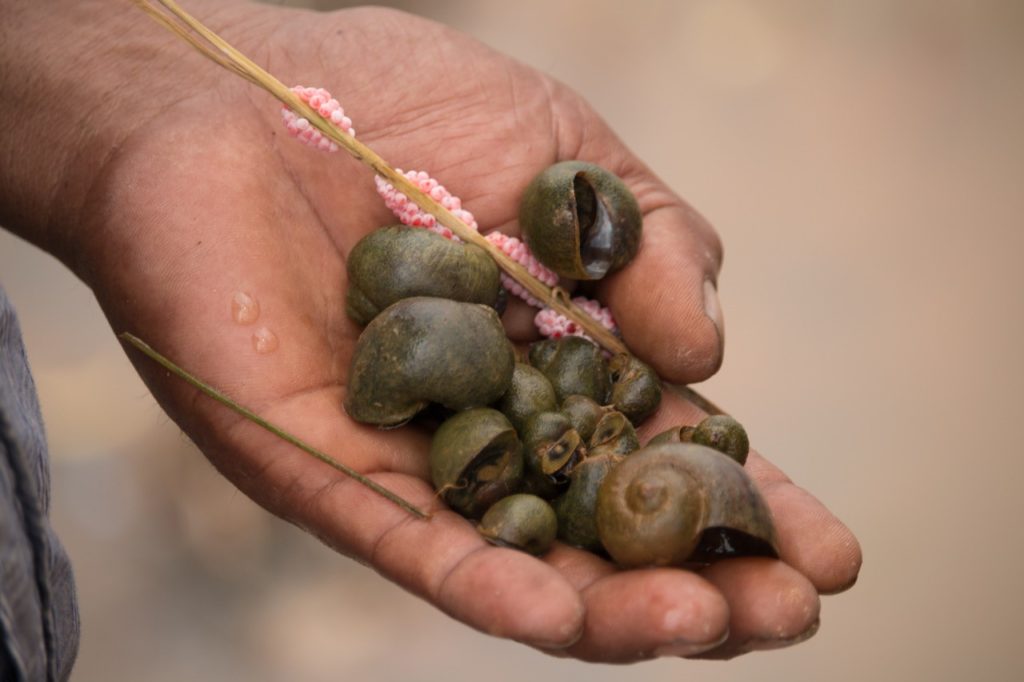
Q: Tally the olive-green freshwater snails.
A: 15